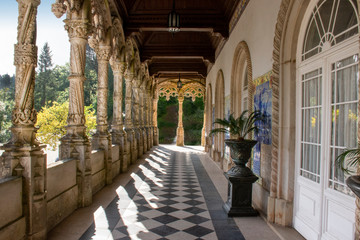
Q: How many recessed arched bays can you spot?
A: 4